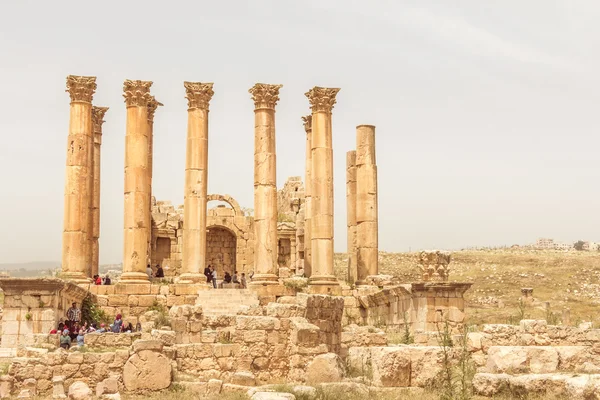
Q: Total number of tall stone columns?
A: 10